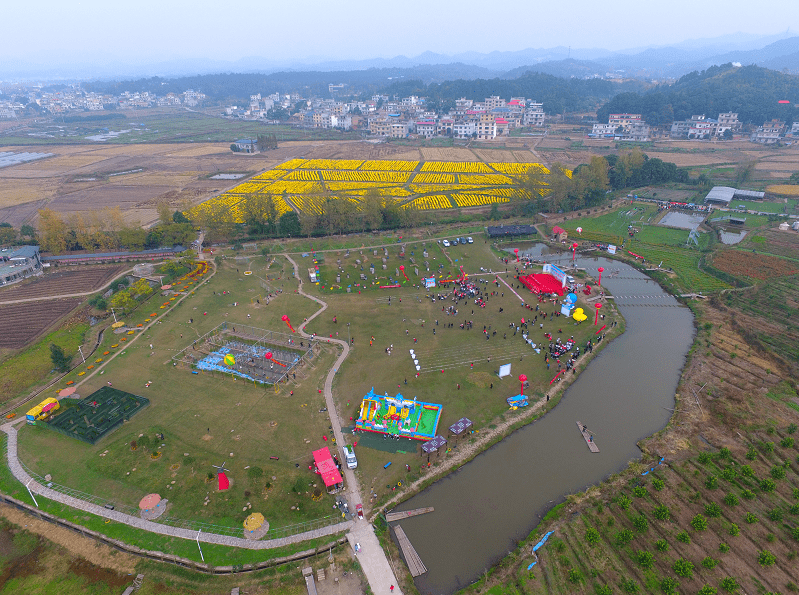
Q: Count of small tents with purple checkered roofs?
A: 2